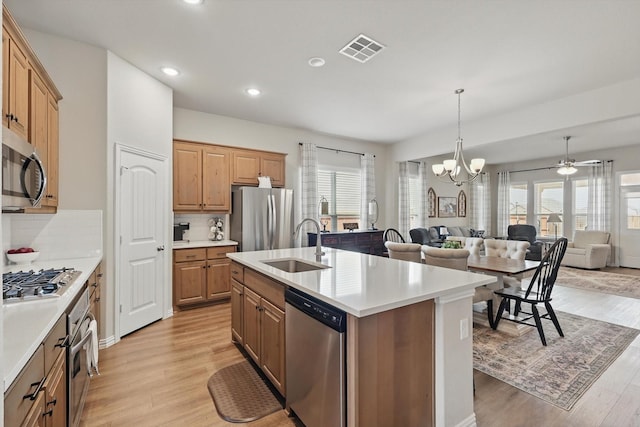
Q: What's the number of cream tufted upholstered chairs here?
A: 4